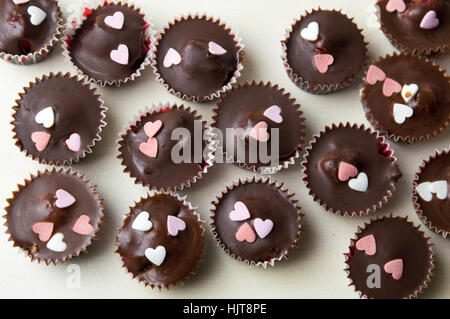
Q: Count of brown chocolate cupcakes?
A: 15